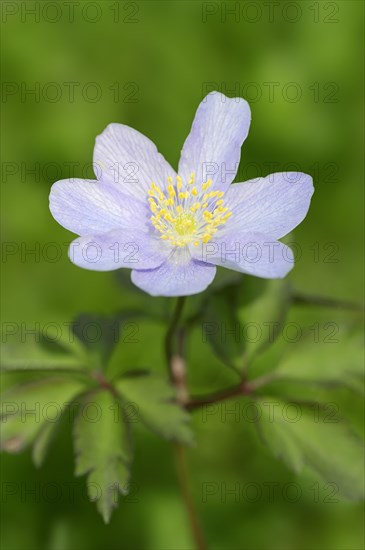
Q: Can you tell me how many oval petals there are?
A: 7